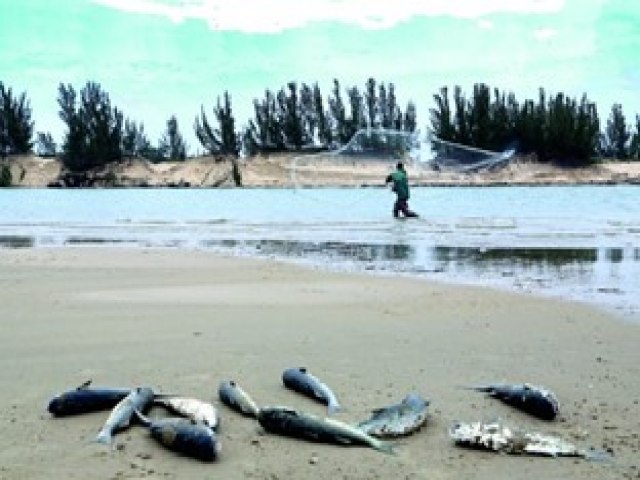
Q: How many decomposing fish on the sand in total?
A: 10